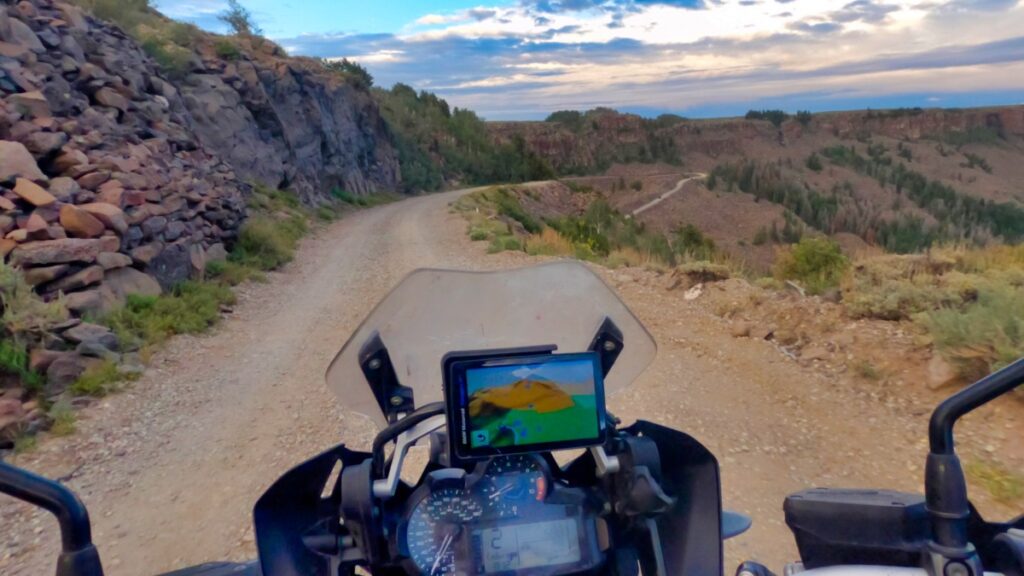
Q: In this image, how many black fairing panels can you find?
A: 2